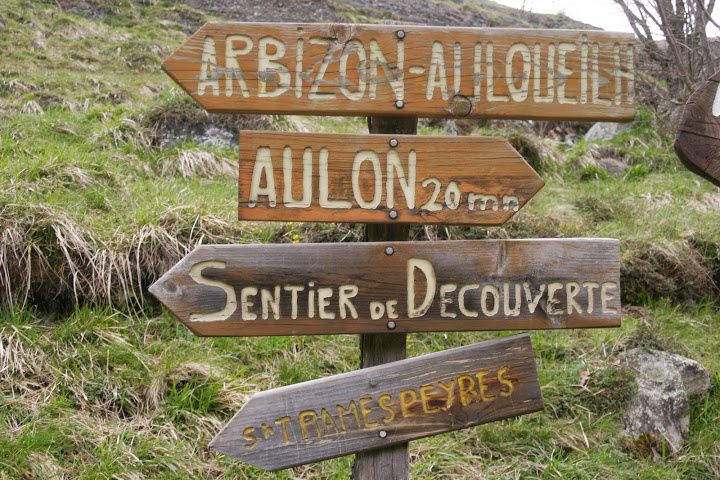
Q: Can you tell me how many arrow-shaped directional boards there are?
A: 4